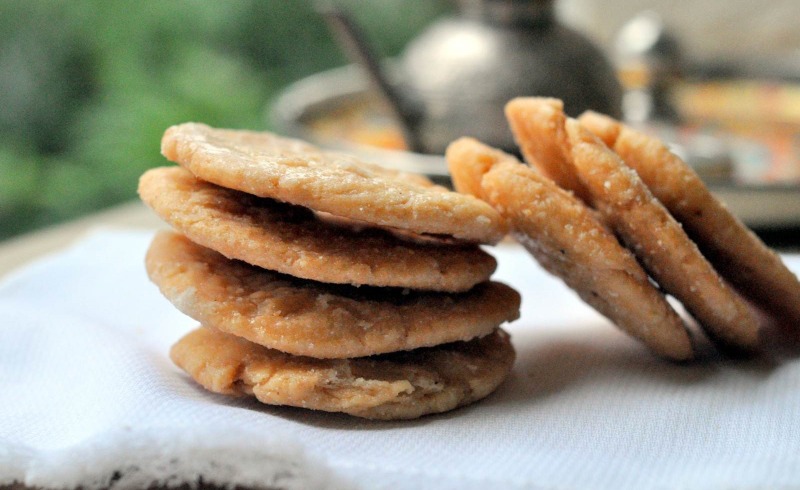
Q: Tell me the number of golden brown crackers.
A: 7